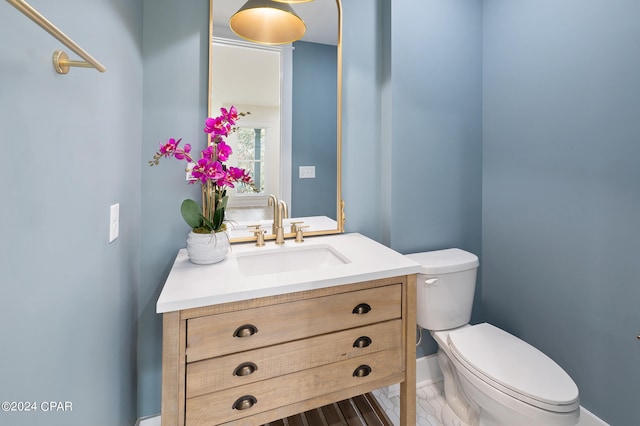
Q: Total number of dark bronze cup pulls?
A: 6